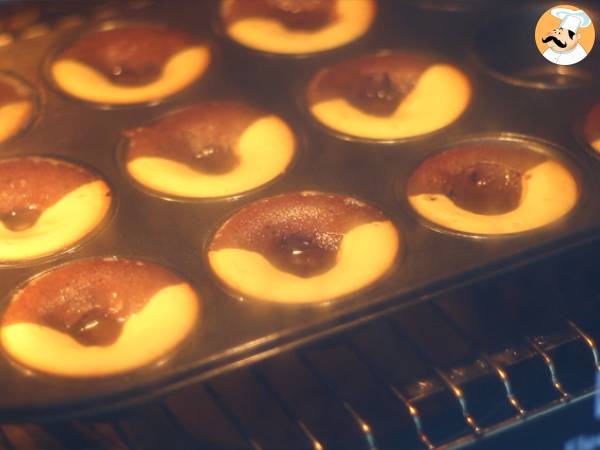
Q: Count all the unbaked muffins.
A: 10